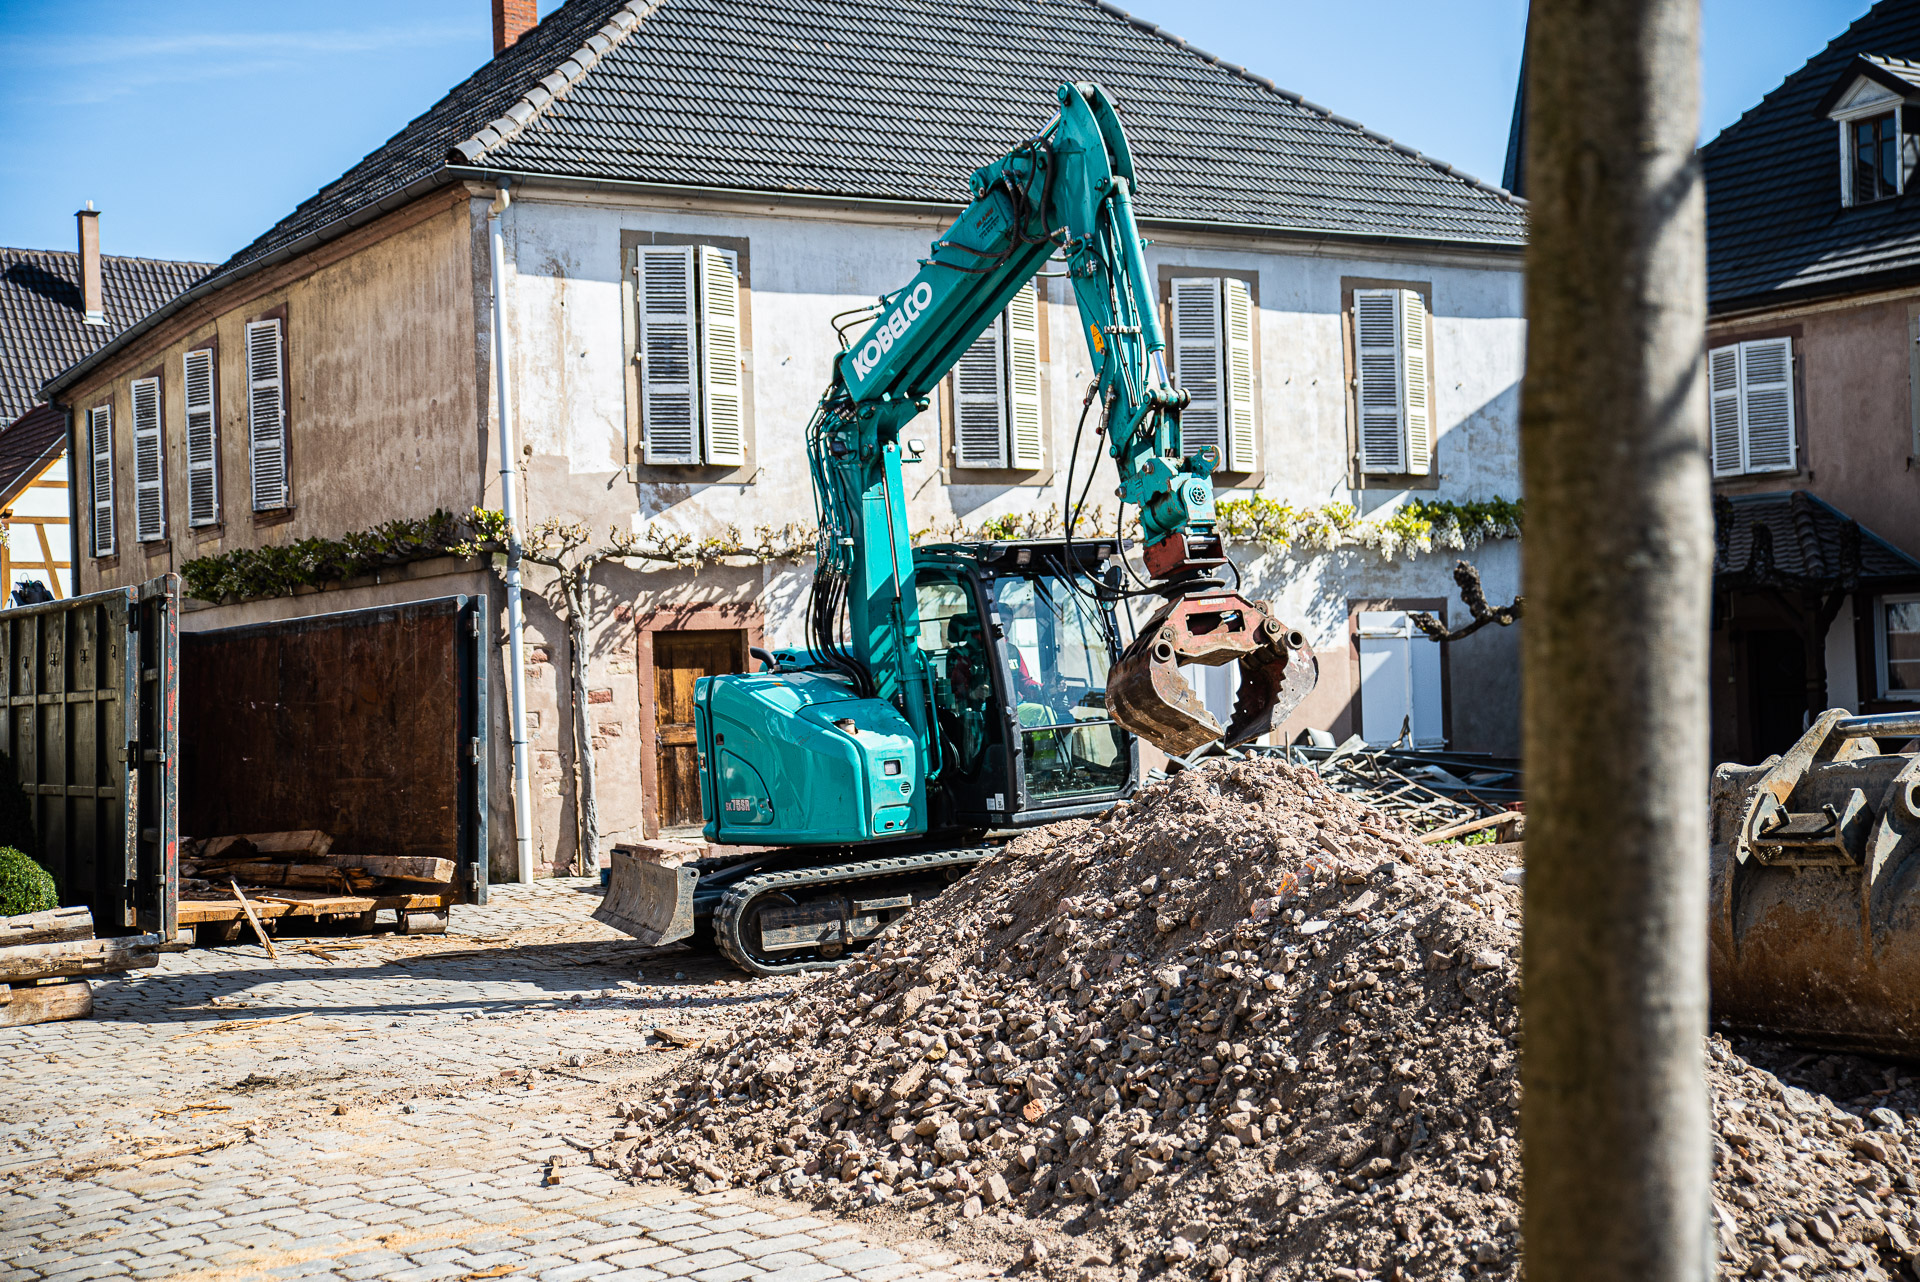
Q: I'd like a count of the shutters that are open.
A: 0